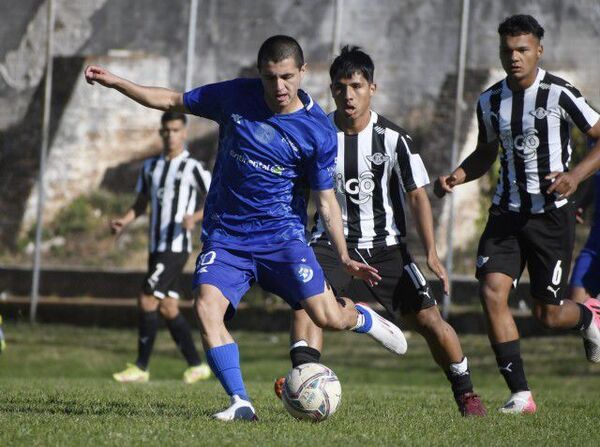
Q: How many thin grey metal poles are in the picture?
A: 4